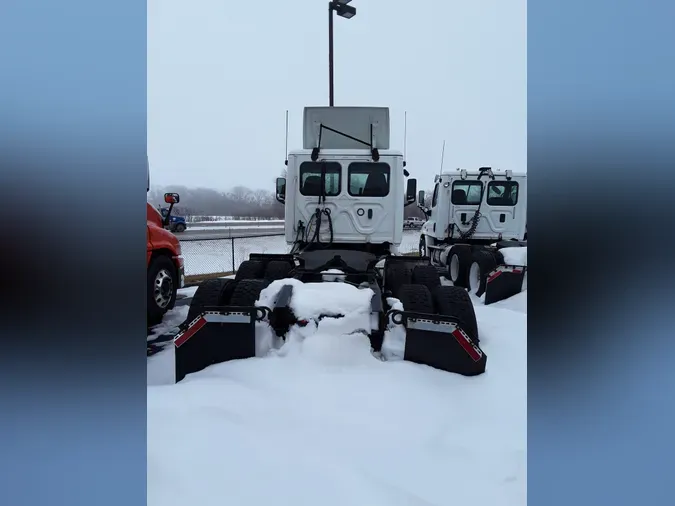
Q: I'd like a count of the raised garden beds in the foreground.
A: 0